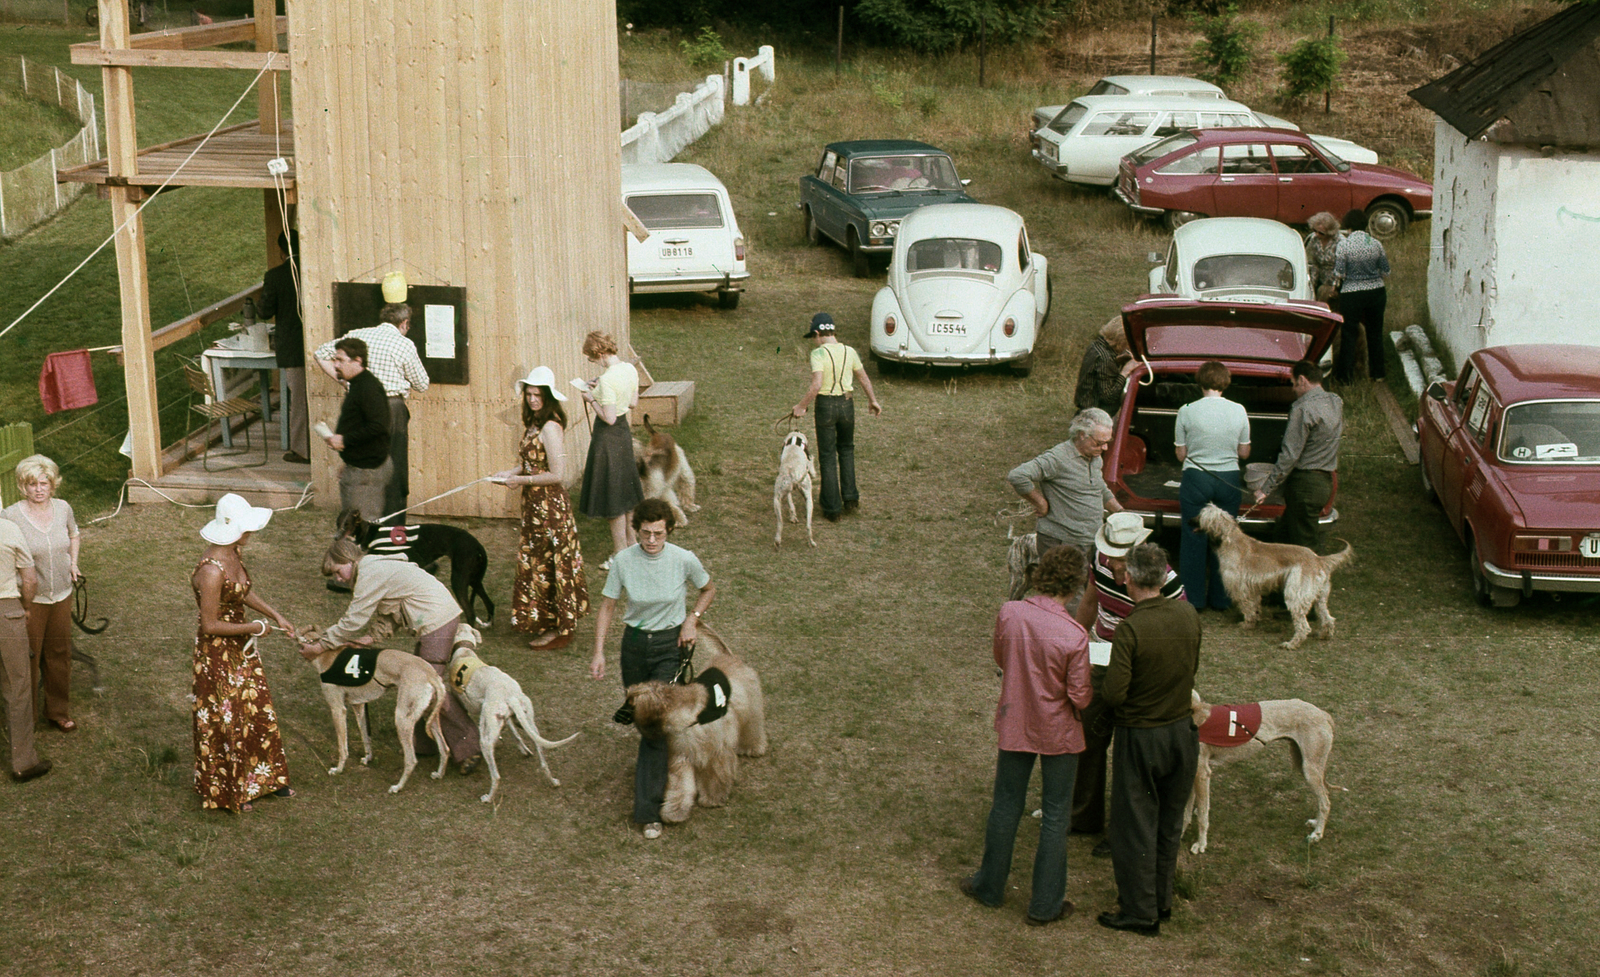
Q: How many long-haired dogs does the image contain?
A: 3